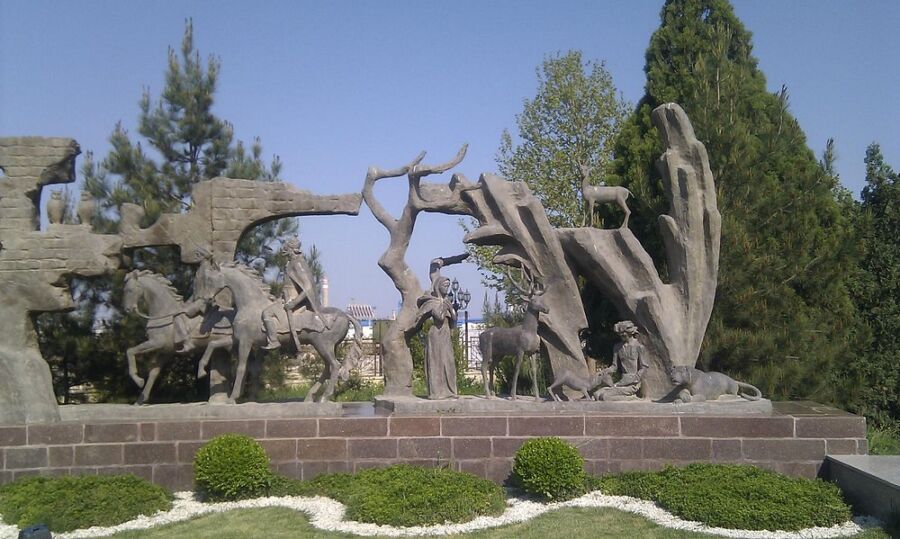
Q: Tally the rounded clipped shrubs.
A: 2